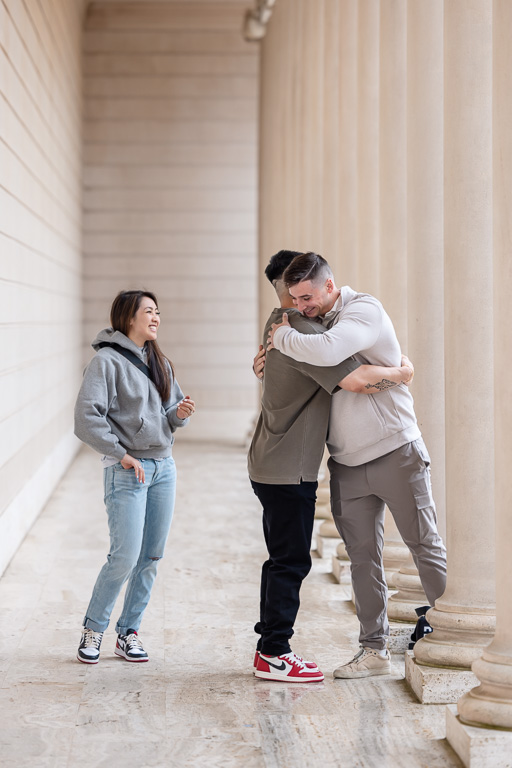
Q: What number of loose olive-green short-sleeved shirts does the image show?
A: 1